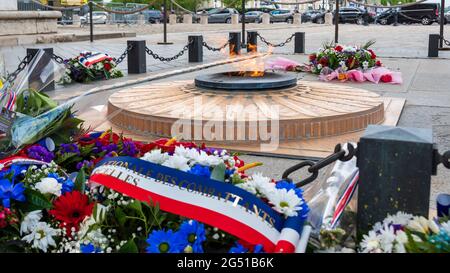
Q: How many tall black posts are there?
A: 5